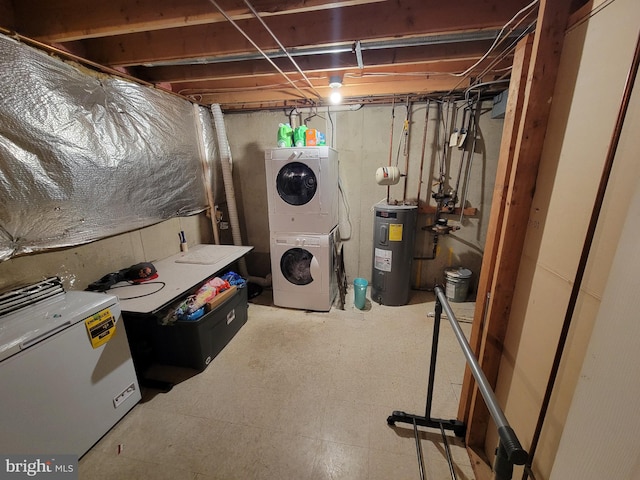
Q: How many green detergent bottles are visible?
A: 2